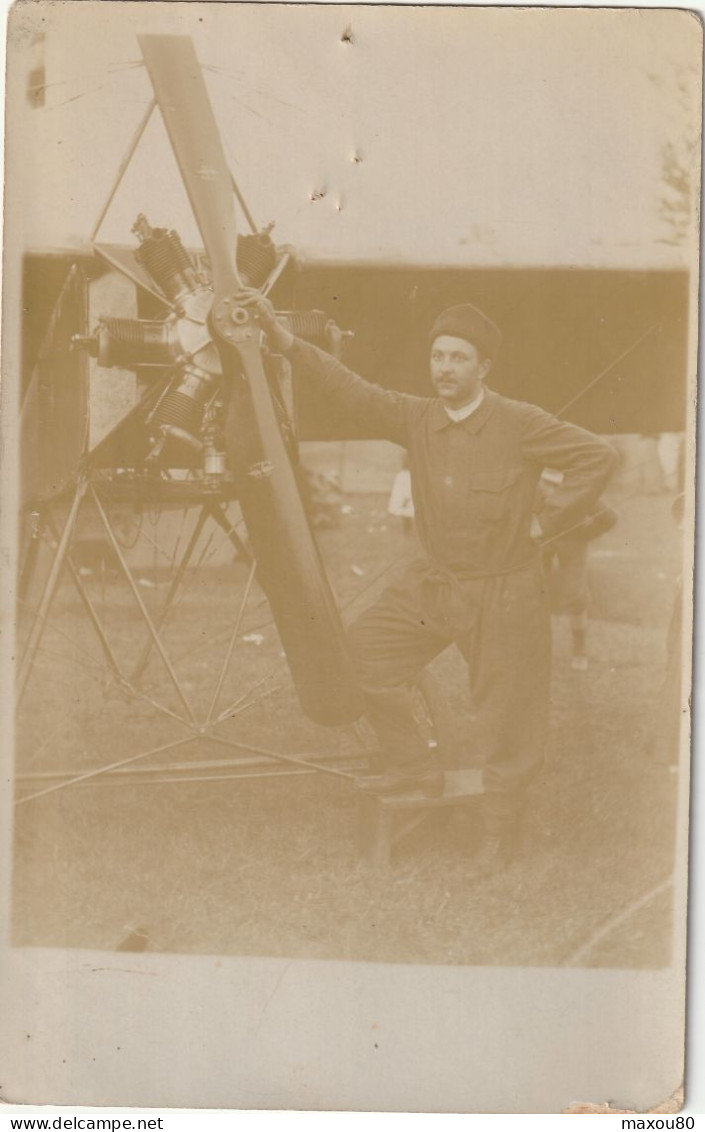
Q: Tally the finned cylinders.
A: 5